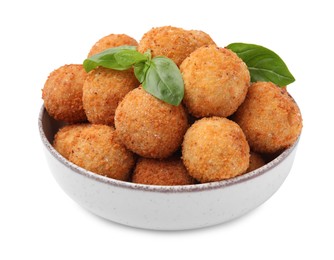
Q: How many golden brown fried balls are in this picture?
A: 12